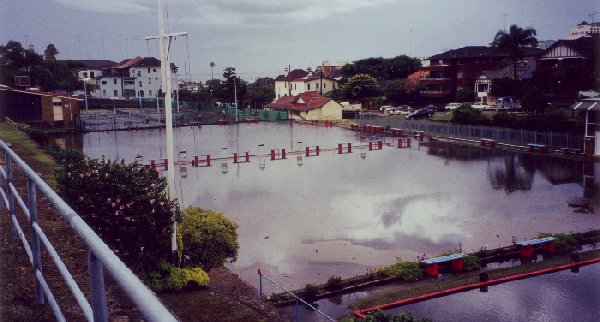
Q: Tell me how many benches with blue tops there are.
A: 5